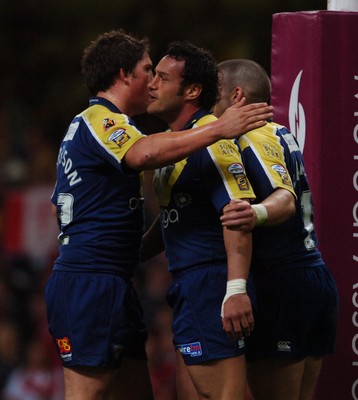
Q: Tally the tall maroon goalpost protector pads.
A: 1